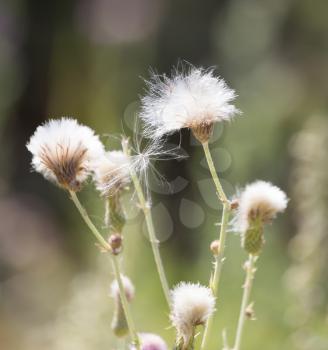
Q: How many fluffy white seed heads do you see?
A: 5